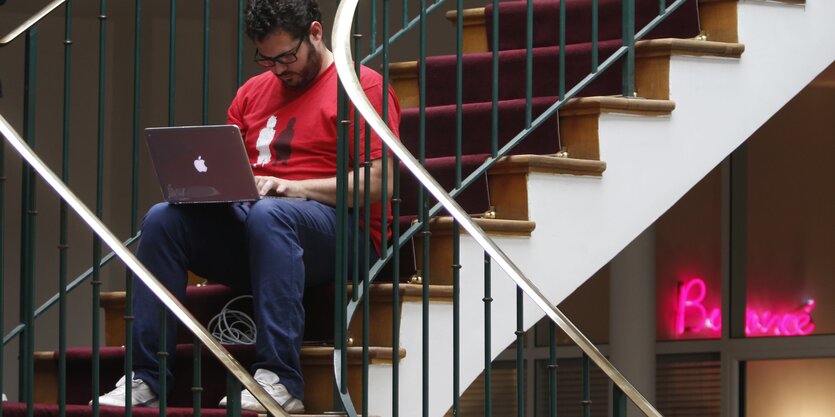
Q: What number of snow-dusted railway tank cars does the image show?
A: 0